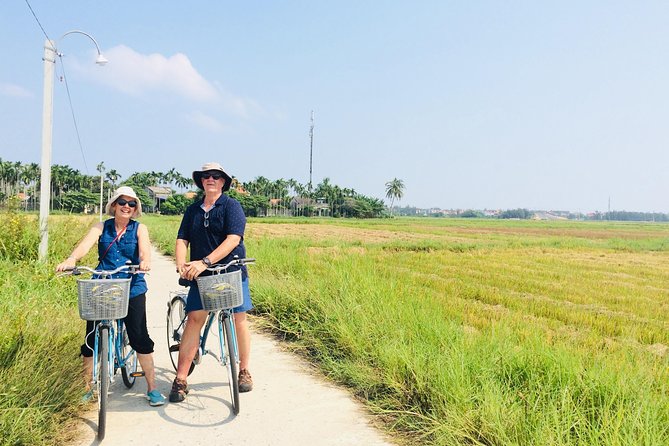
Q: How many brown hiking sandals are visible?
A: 2